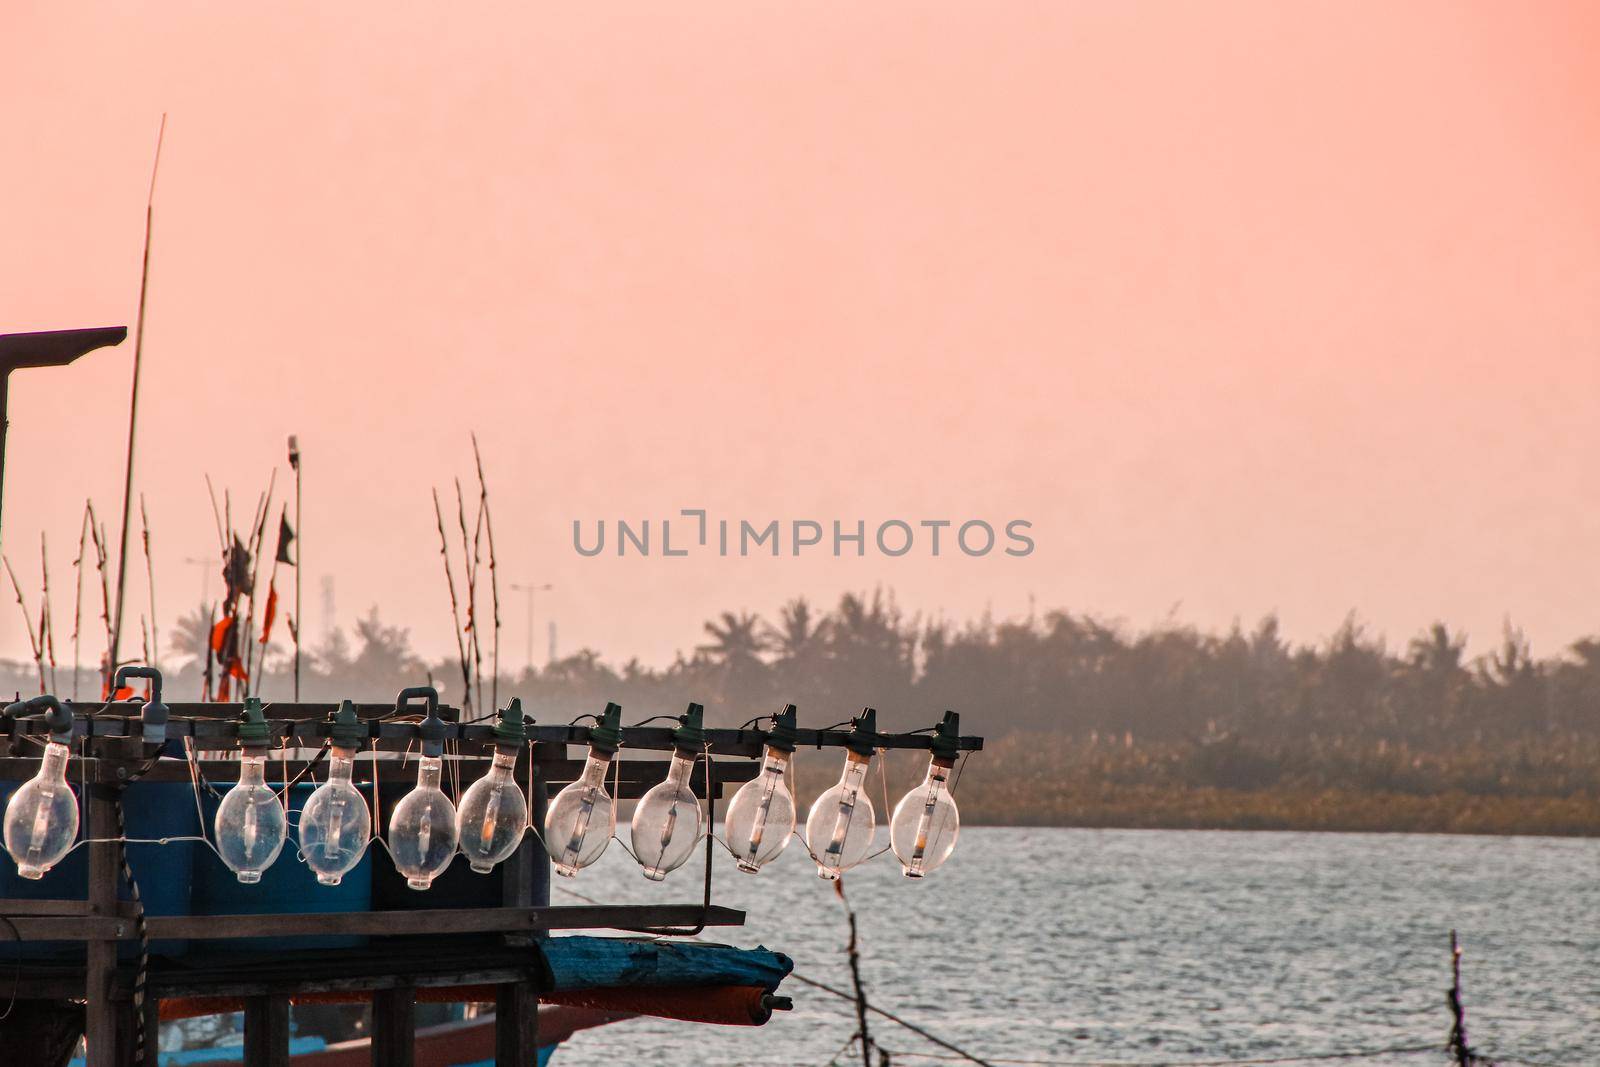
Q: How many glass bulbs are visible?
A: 10